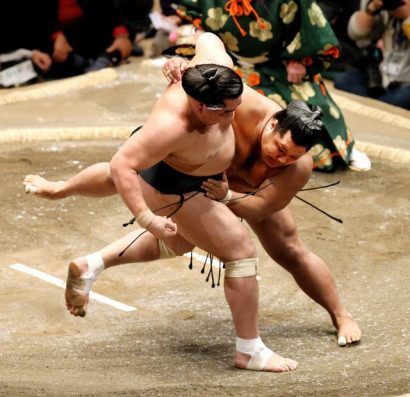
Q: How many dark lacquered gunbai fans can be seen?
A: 1